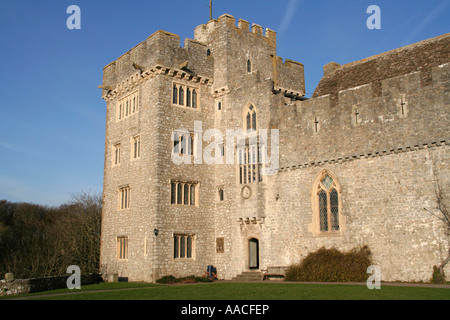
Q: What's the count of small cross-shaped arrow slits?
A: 3